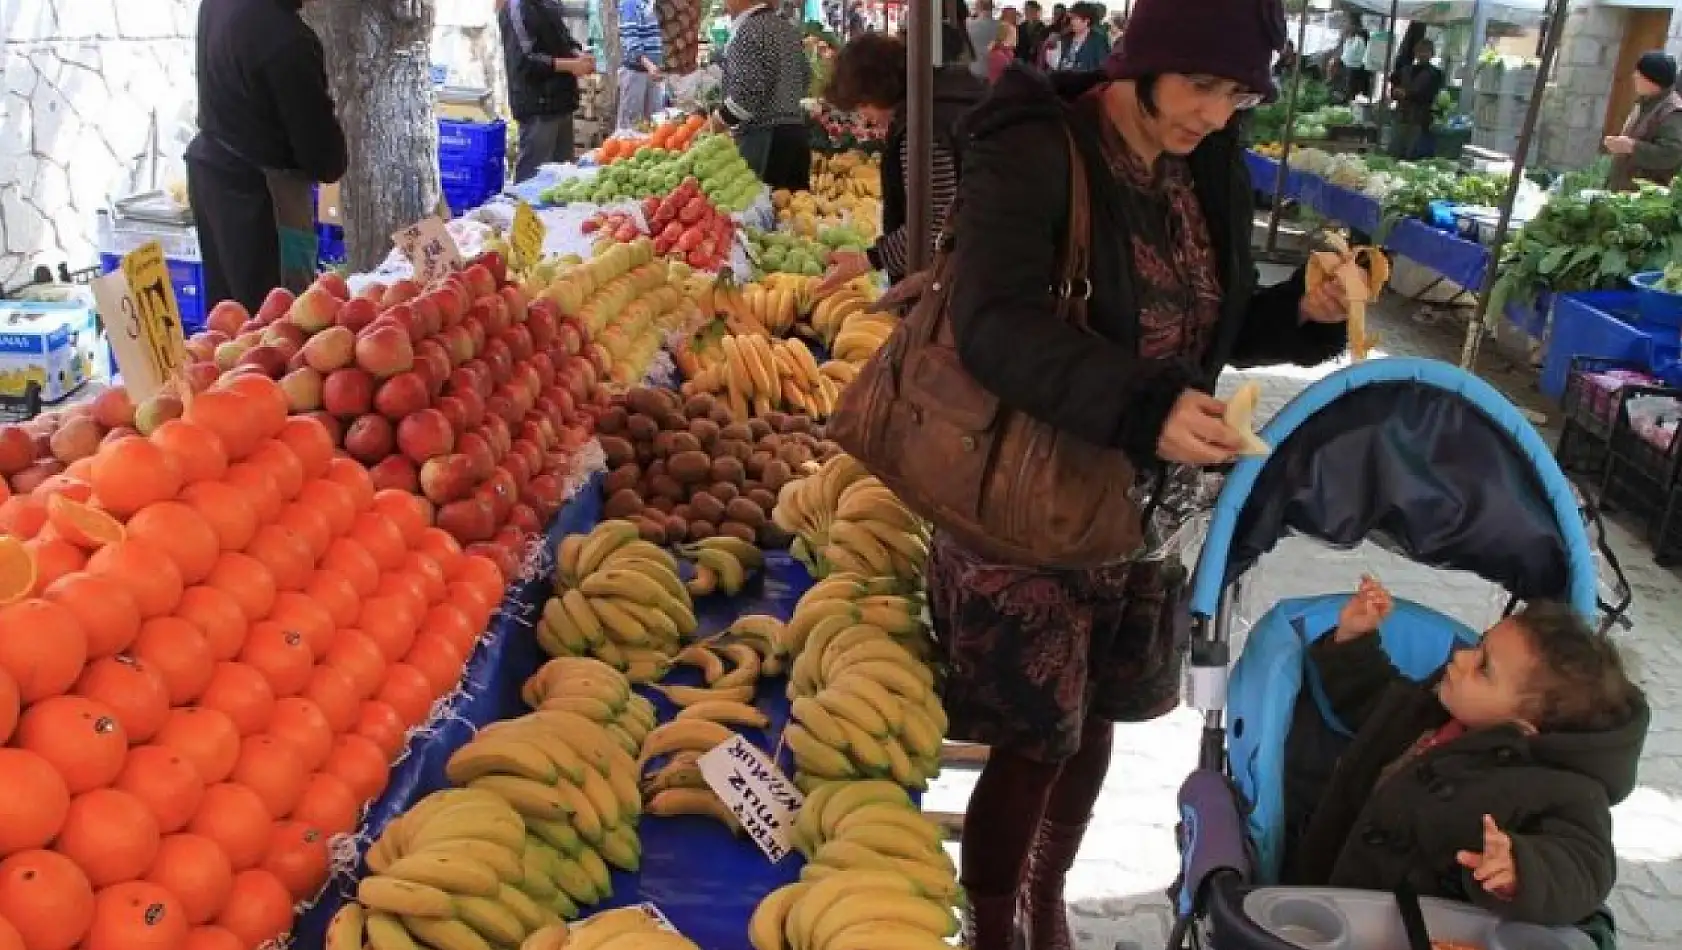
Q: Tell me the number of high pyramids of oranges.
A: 1